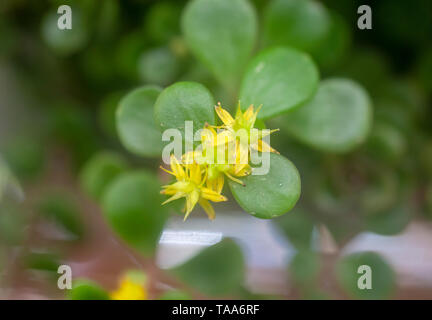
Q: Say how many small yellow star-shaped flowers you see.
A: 3